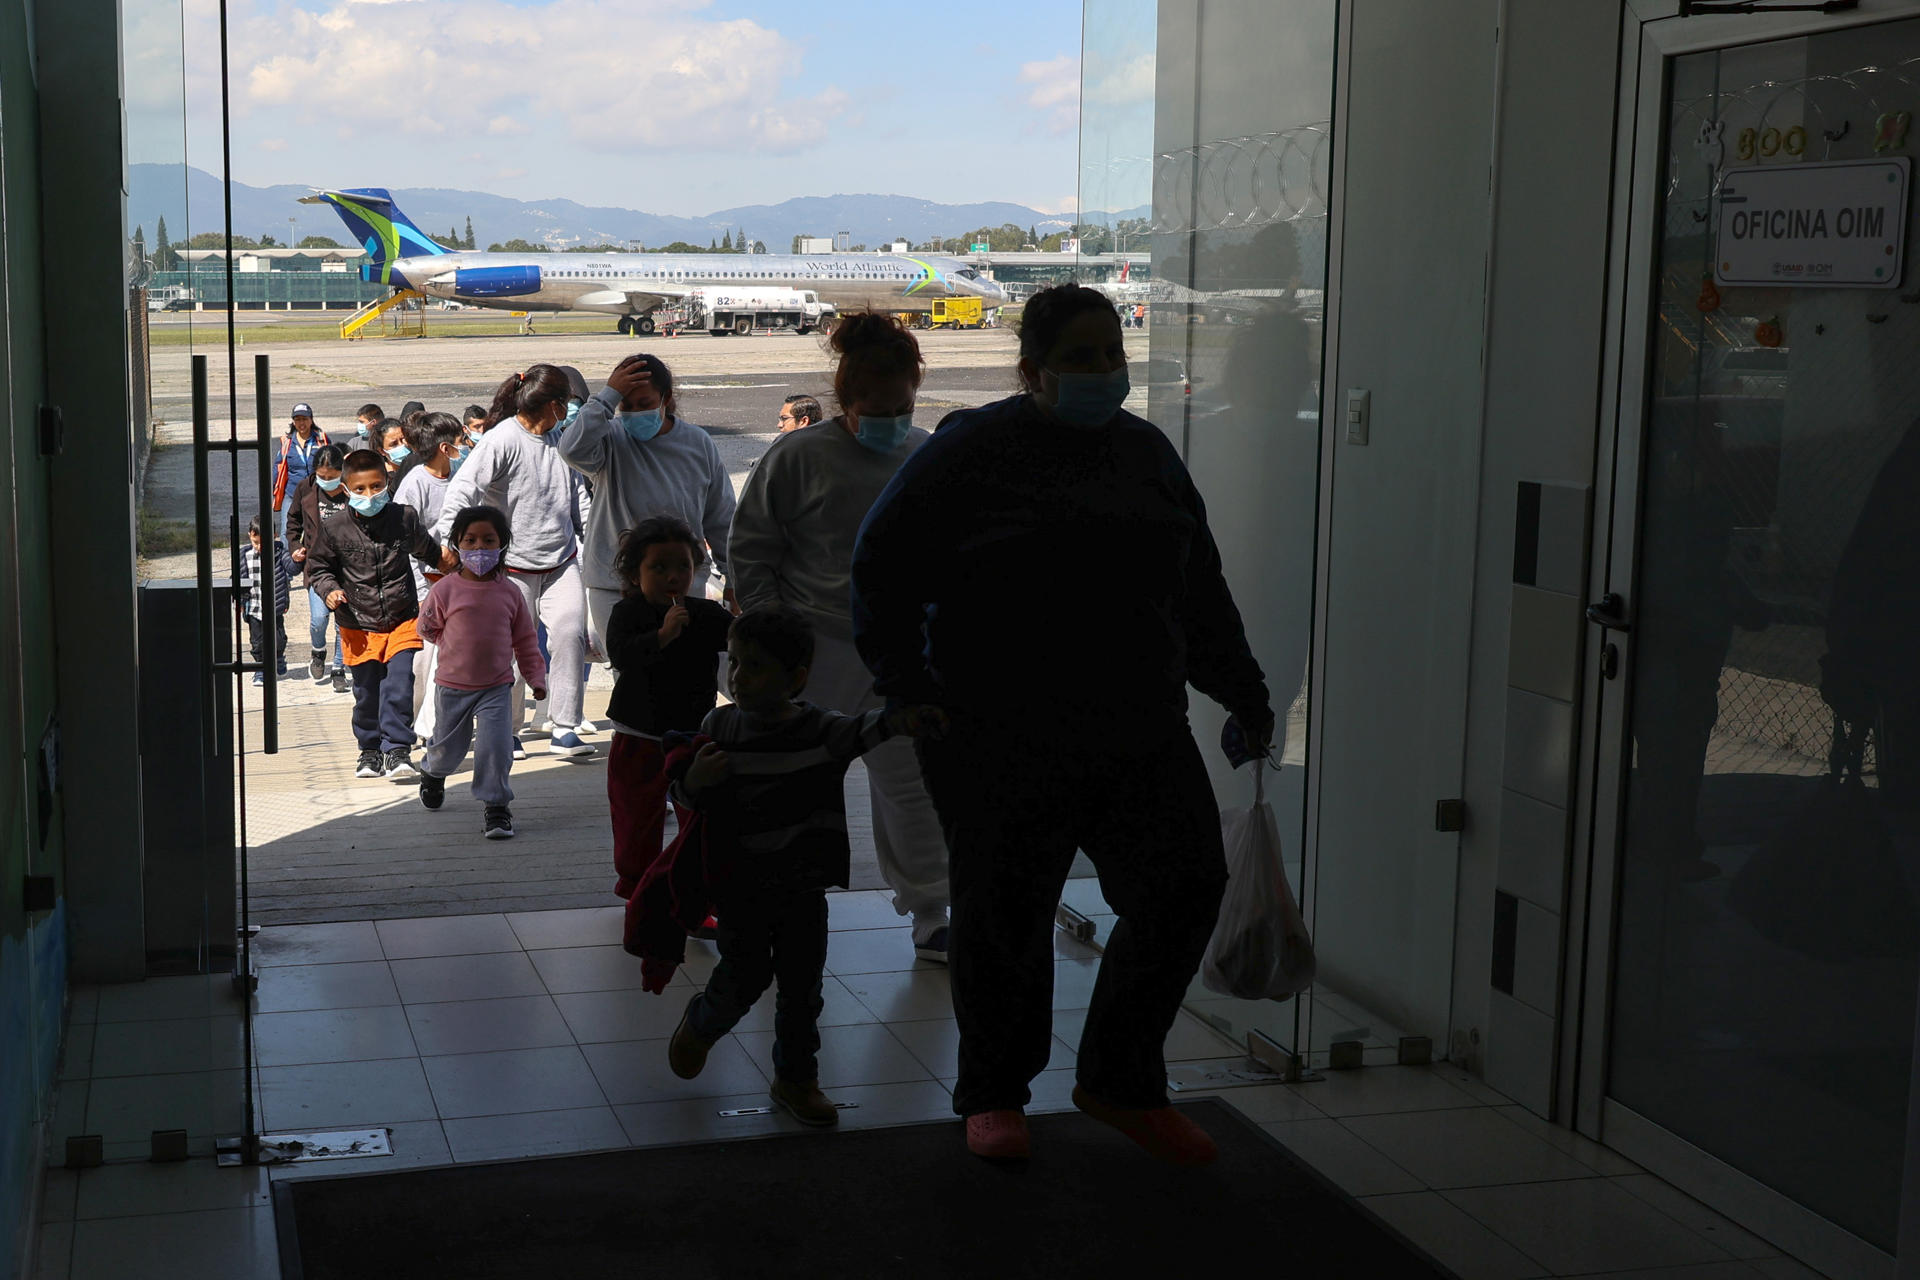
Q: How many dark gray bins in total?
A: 1